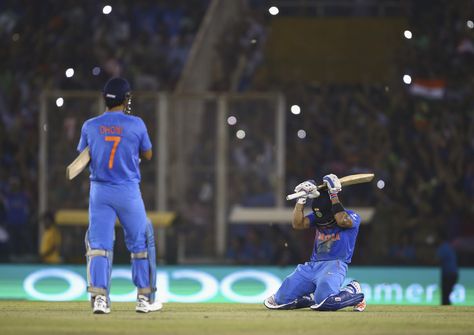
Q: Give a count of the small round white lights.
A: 13